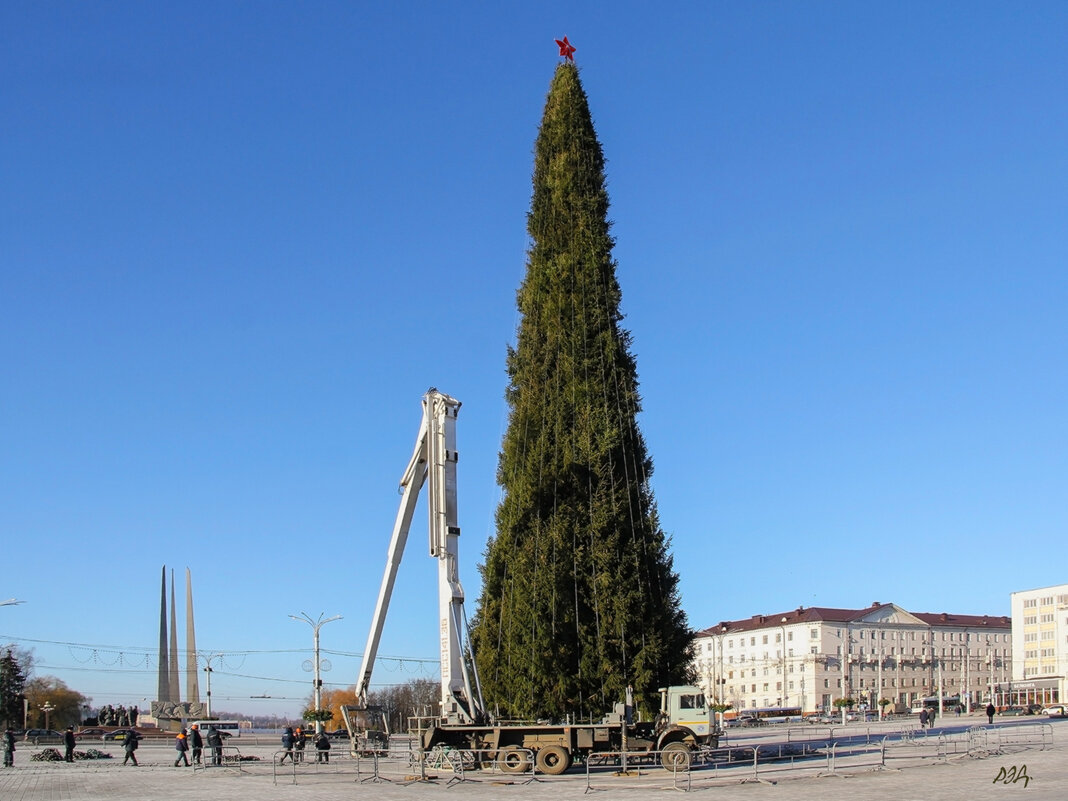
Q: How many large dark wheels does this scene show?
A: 3